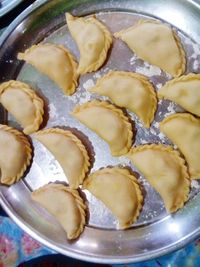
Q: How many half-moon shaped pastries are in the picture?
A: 13